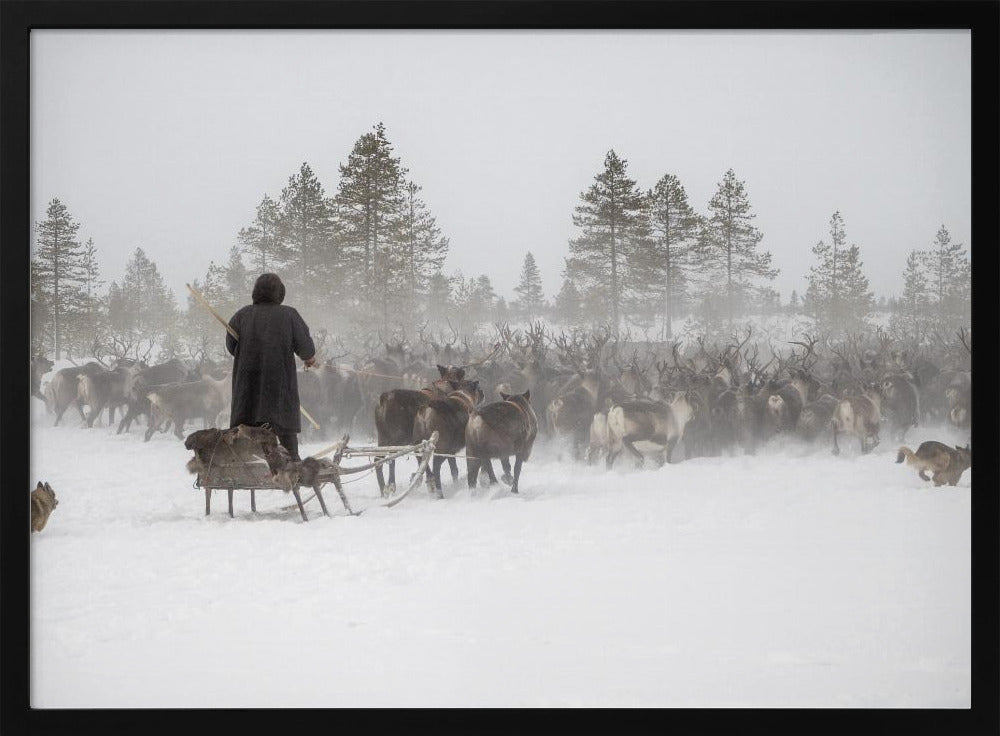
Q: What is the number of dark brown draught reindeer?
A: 3